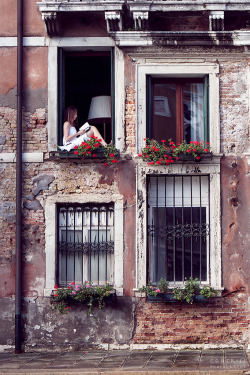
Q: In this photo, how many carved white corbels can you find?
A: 4